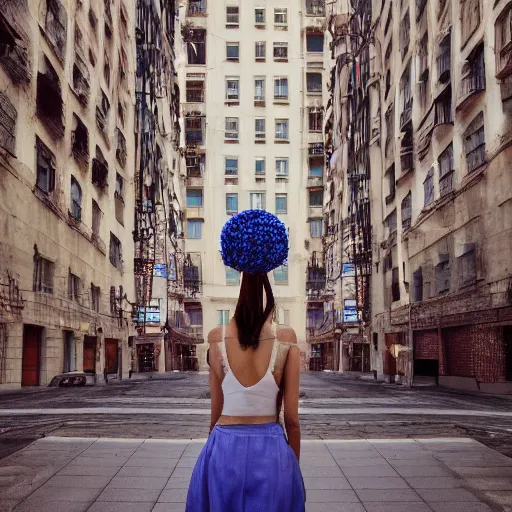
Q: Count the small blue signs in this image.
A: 4